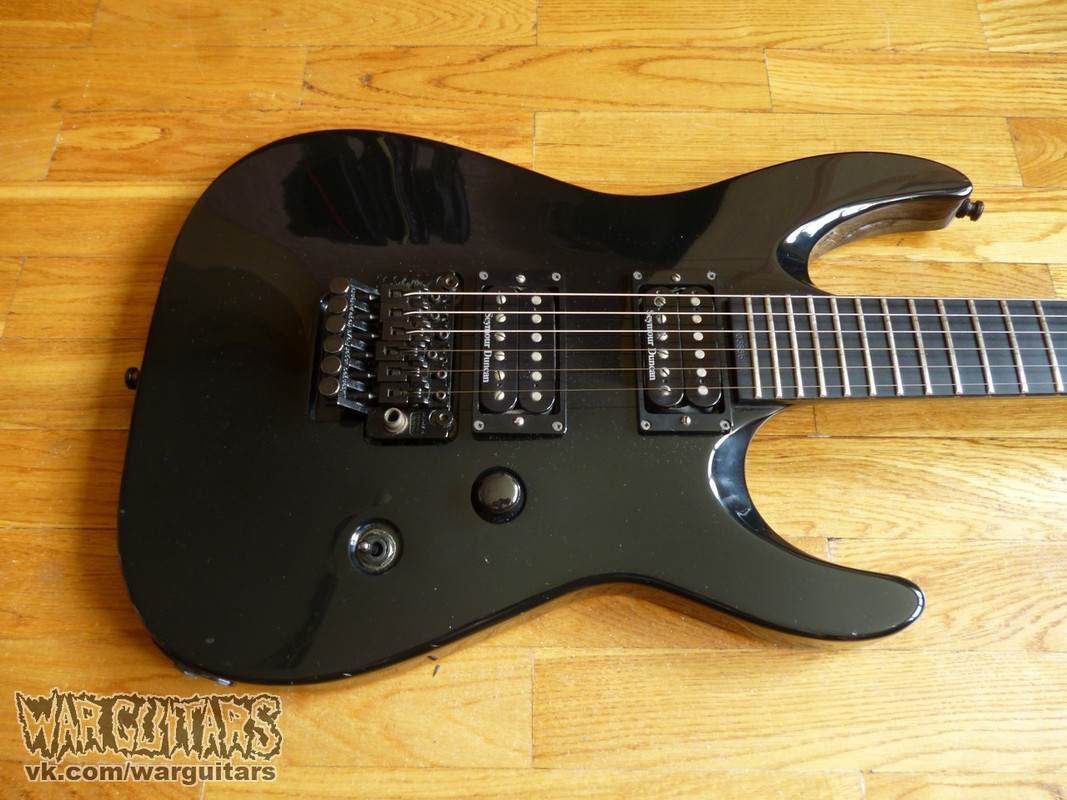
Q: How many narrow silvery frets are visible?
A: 12